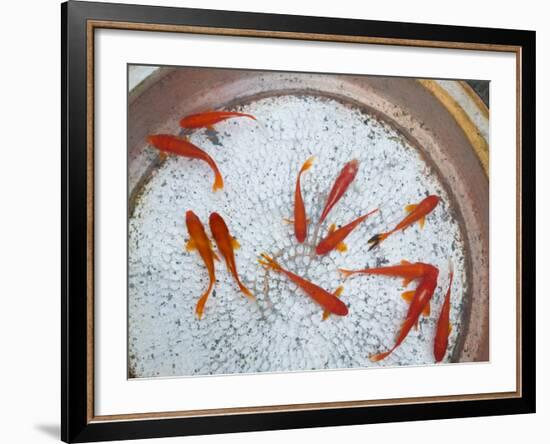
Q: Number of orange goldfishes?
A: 12